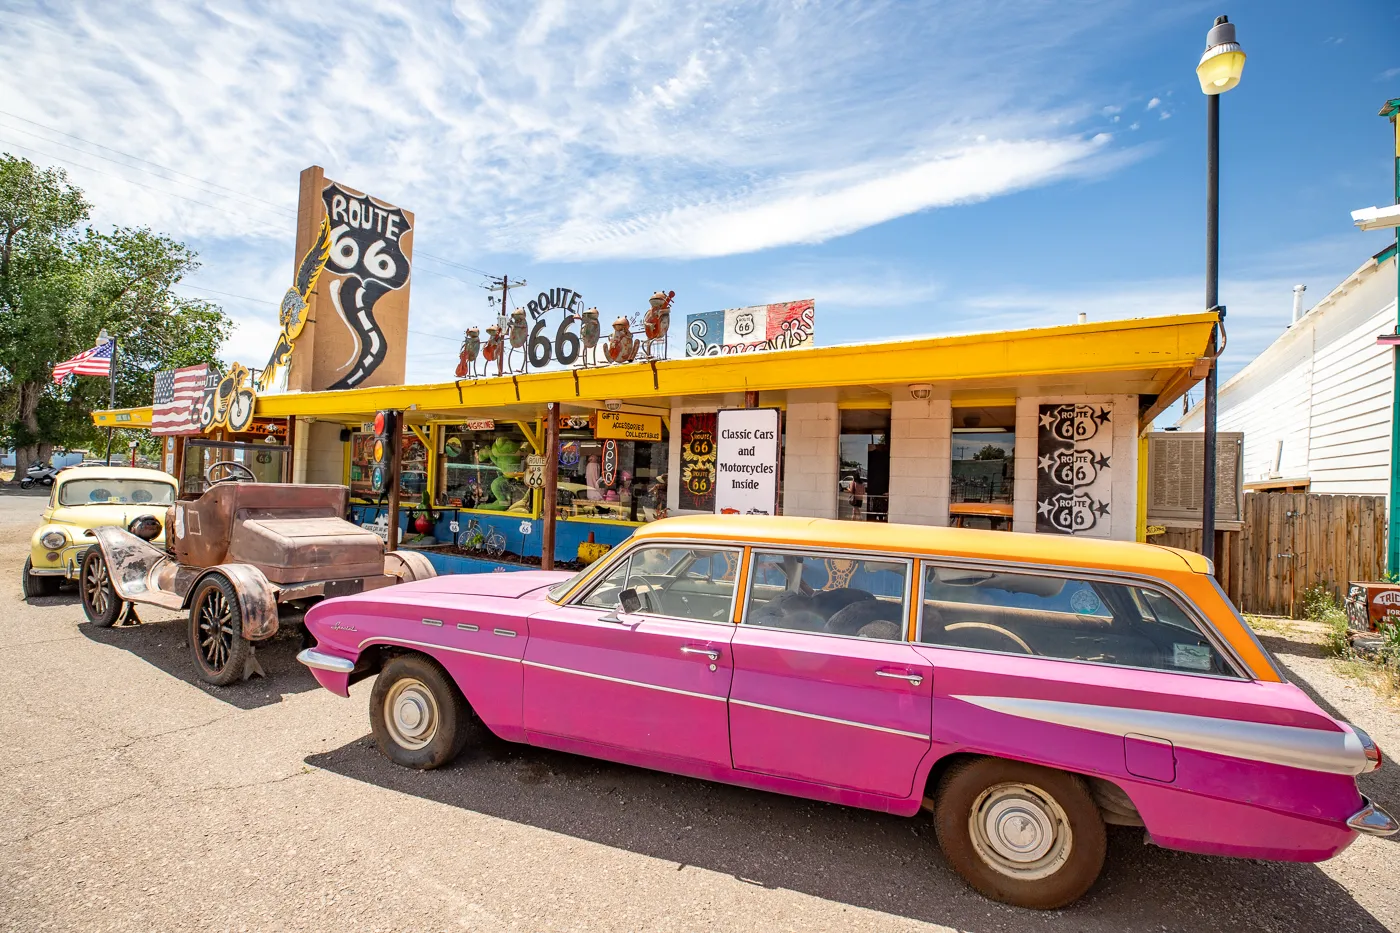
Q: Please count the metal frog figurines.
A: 6